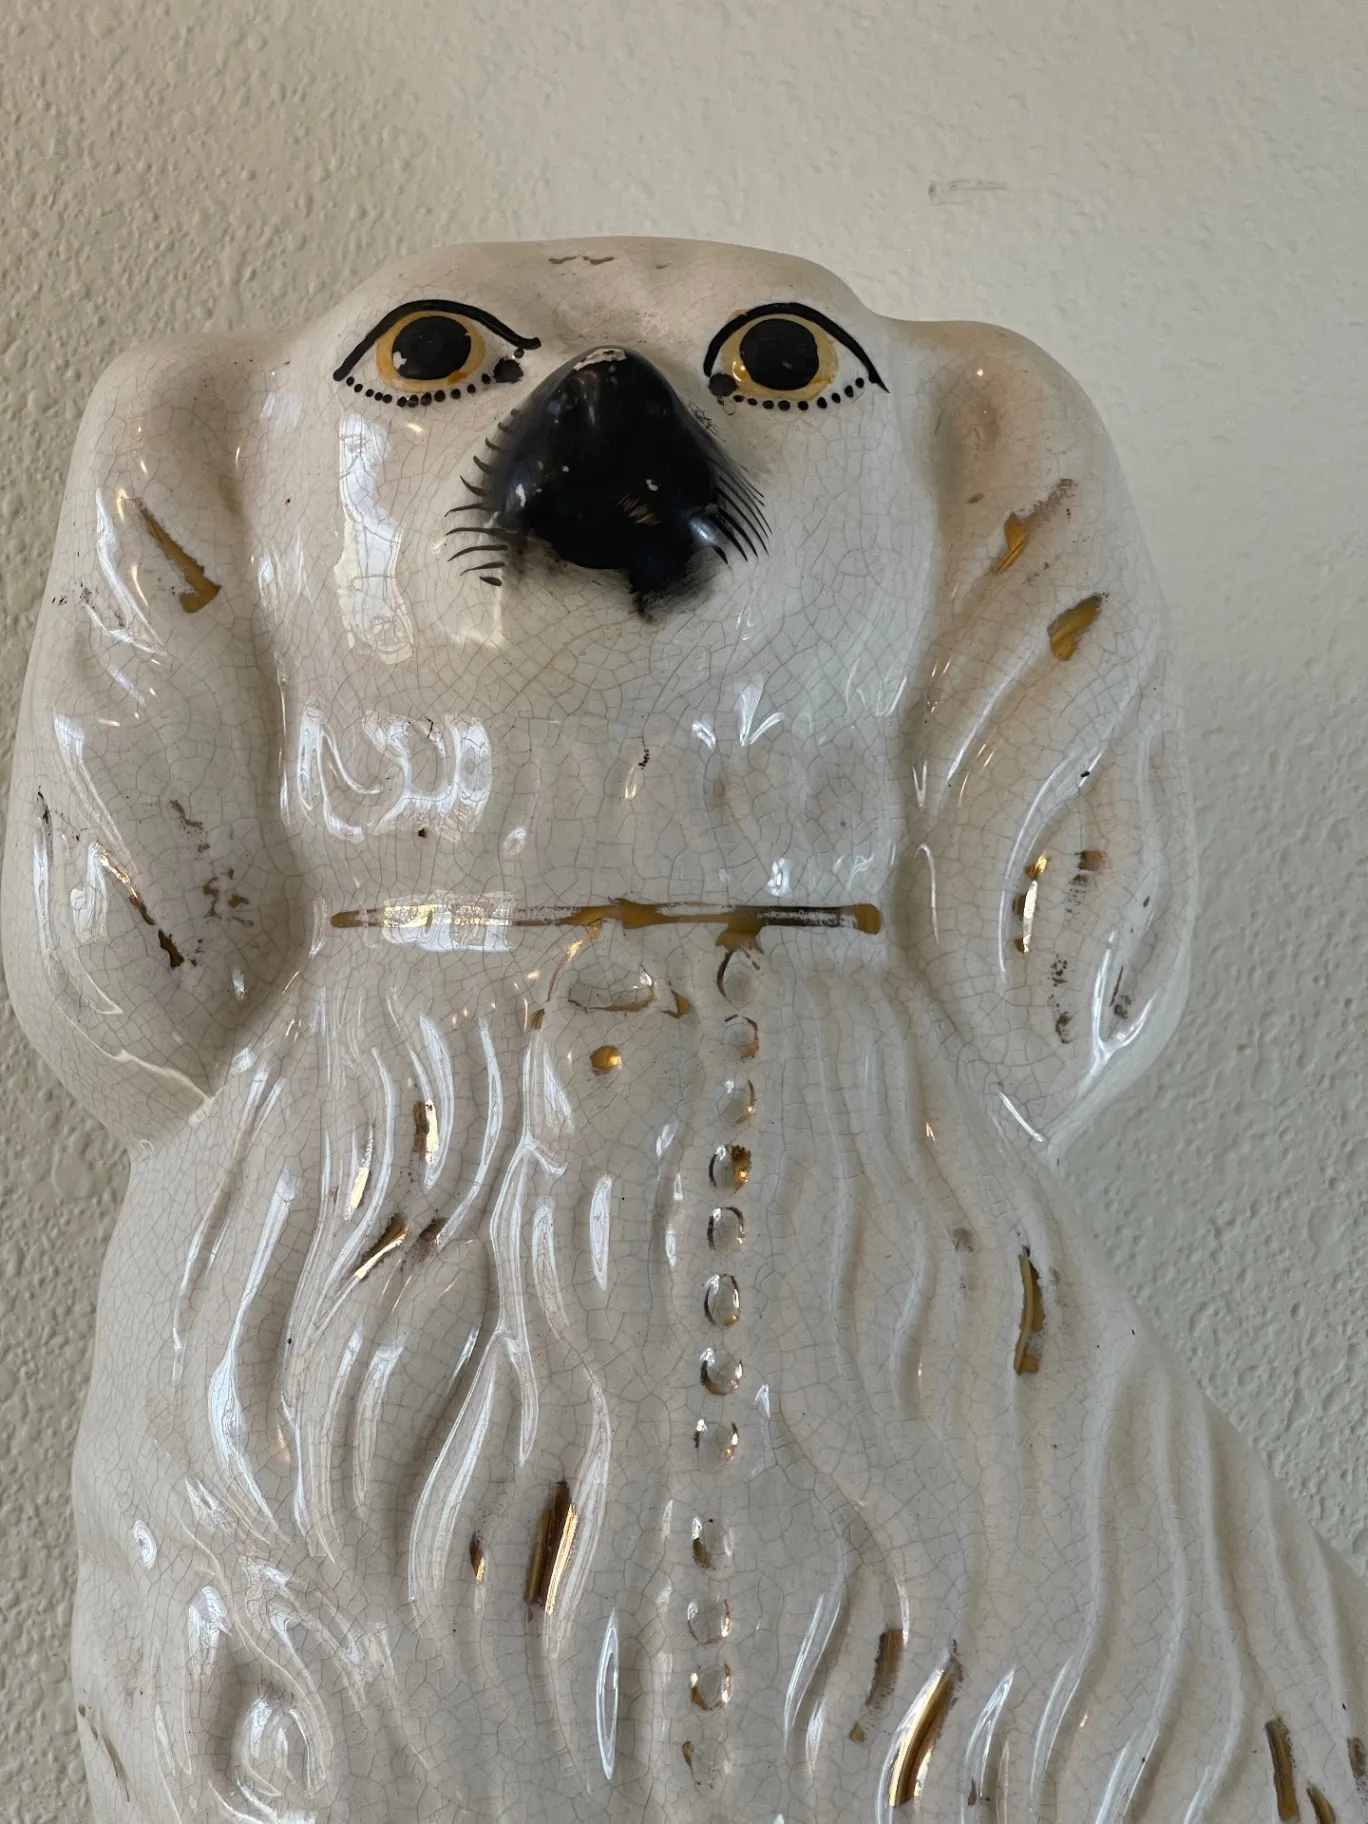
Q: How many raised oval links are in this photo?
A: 12